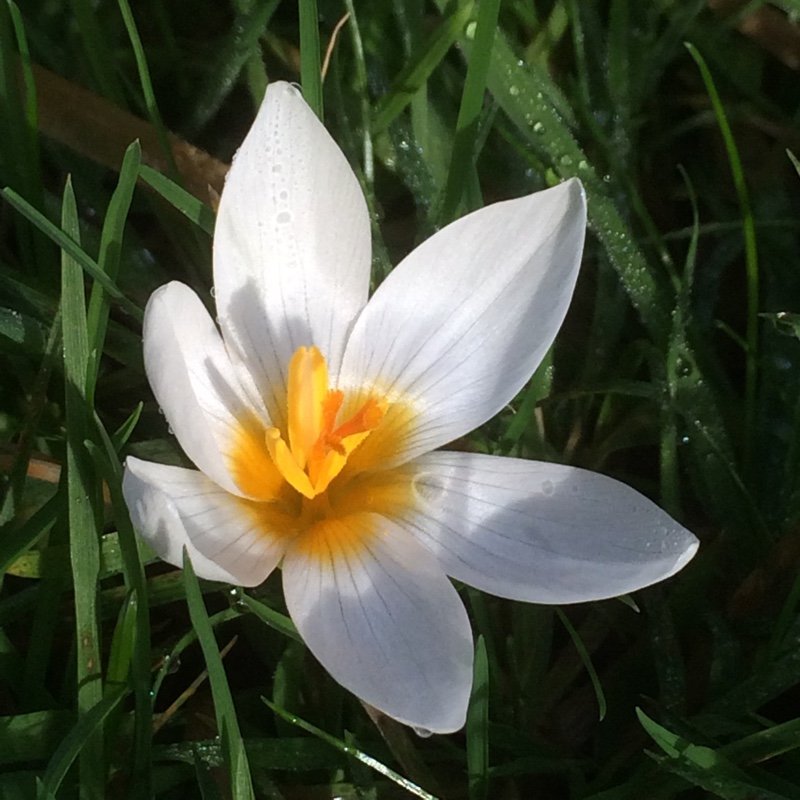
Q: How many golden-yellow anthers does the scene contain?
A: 3